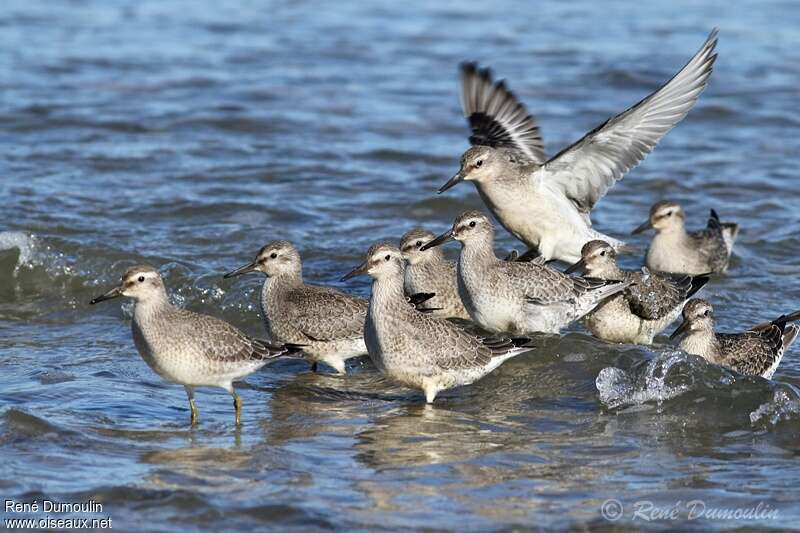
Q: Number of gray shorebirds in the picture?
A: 9